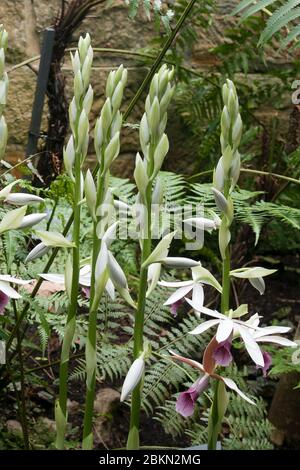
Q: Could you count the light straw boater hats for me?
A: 0